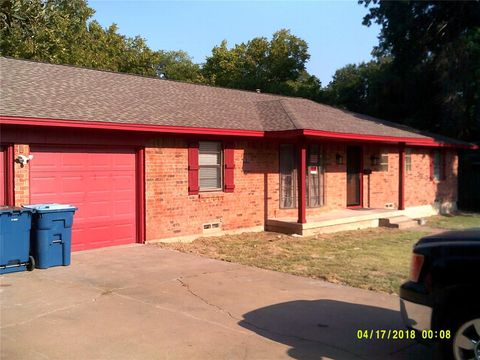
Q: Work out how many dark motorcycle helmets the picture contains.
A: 0